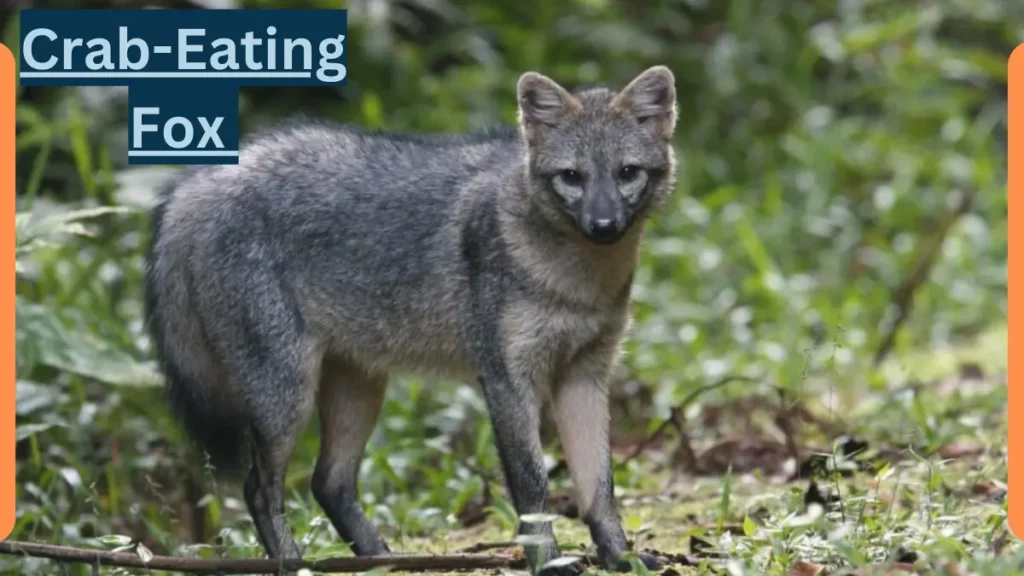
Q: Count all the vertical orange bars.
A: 2